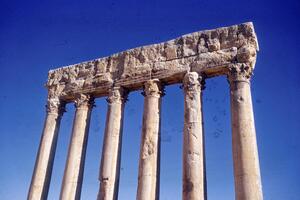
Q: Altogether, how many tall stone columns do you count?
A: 6